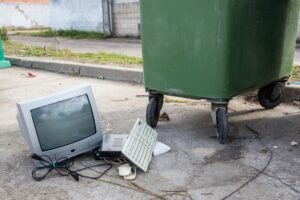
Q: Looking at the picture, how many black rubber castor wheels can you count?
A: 3